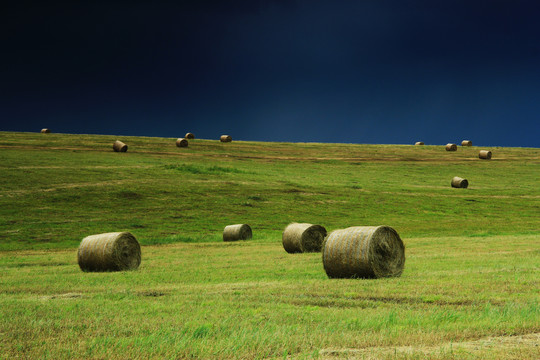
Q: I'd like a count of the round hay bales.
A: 14